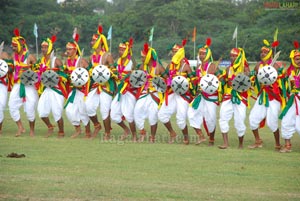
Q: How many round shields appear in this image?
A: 11